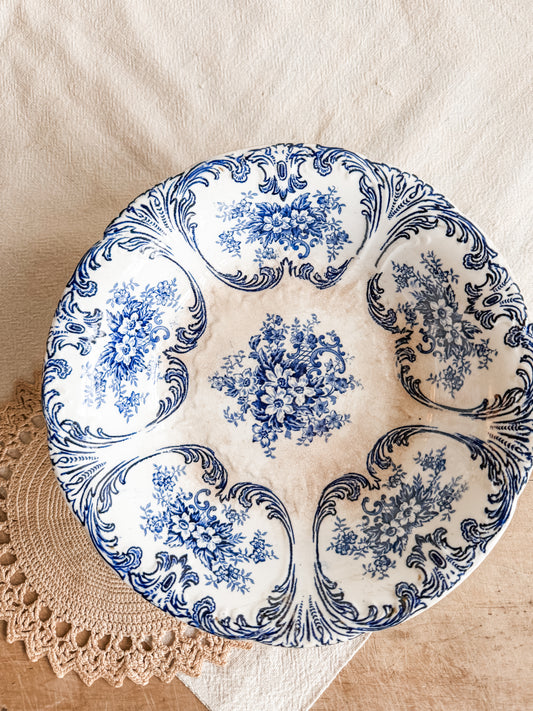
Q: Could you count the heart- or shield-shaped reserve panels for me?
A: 5